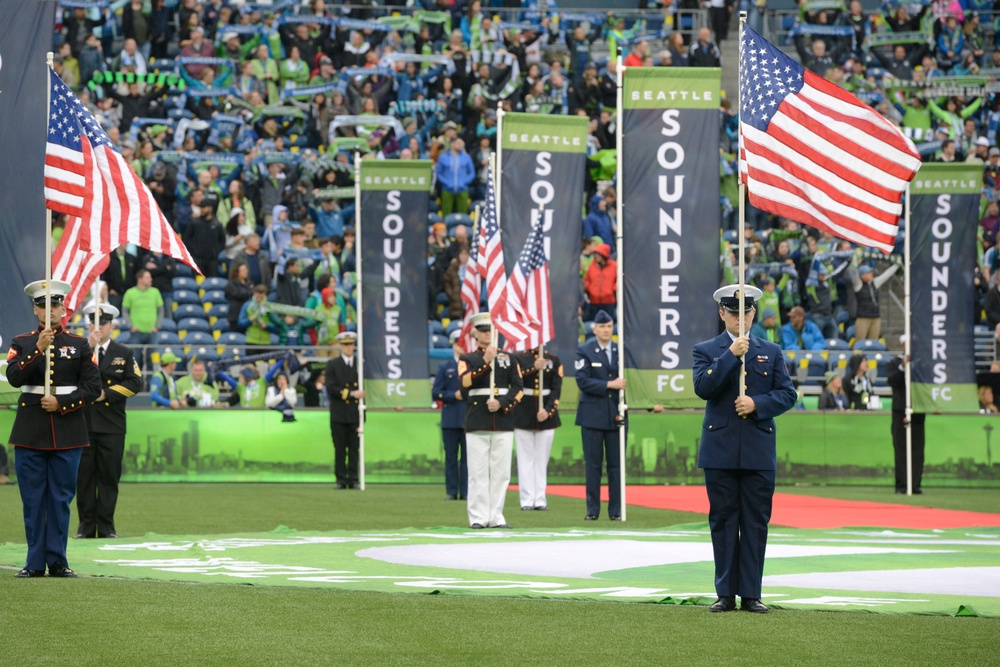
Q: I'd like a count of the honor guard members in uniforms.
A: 9